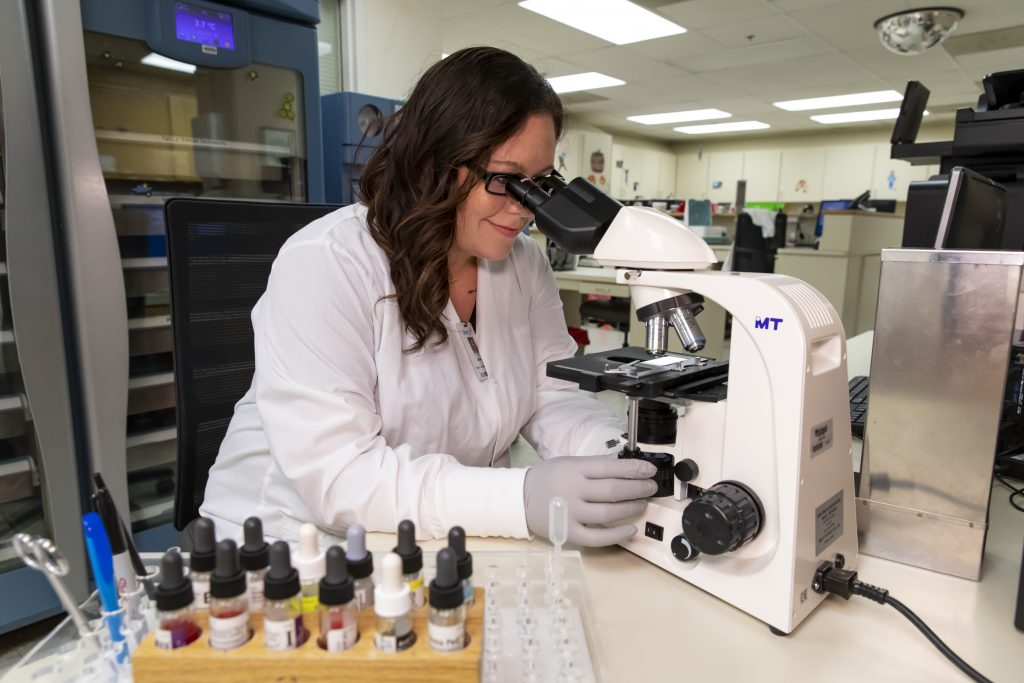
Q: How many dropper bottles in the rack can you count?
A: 12